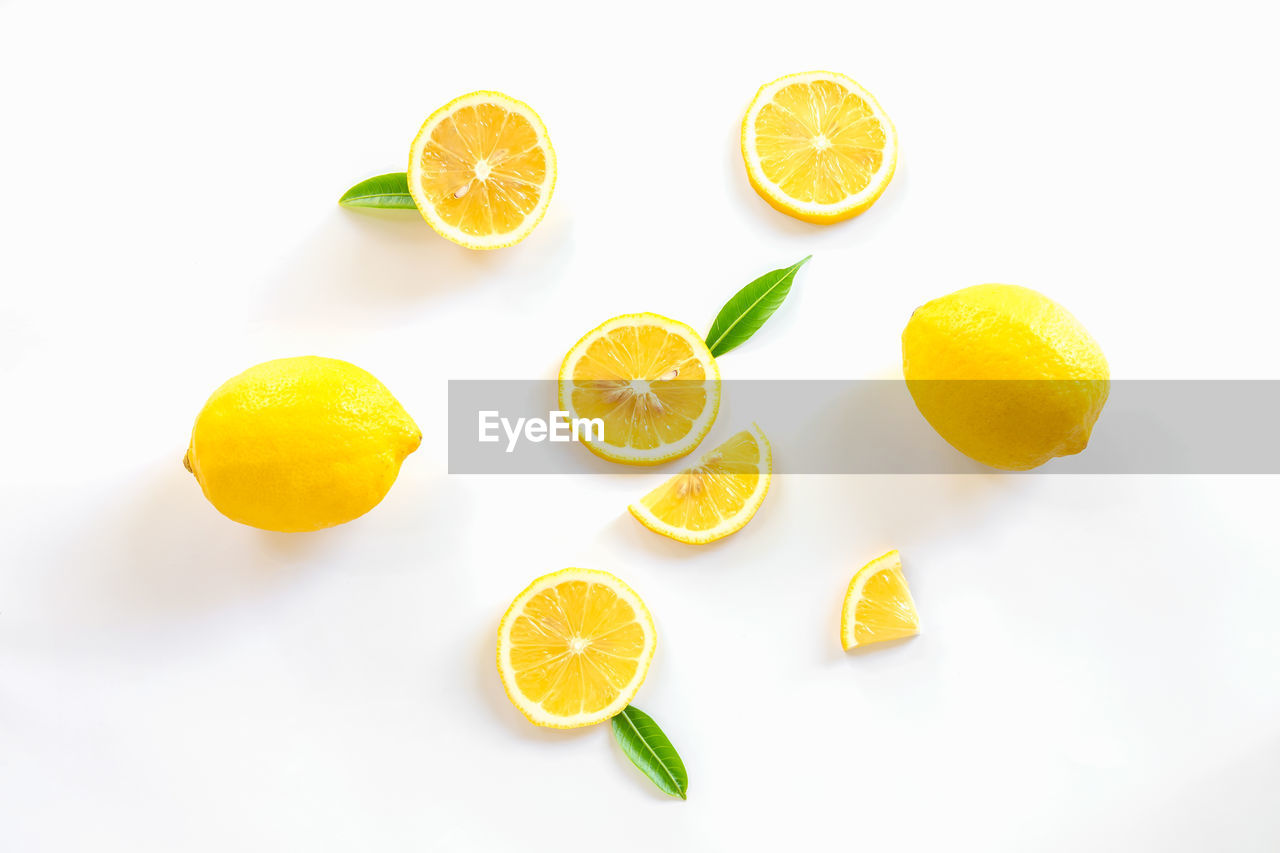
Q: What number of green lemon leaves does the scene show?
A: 3